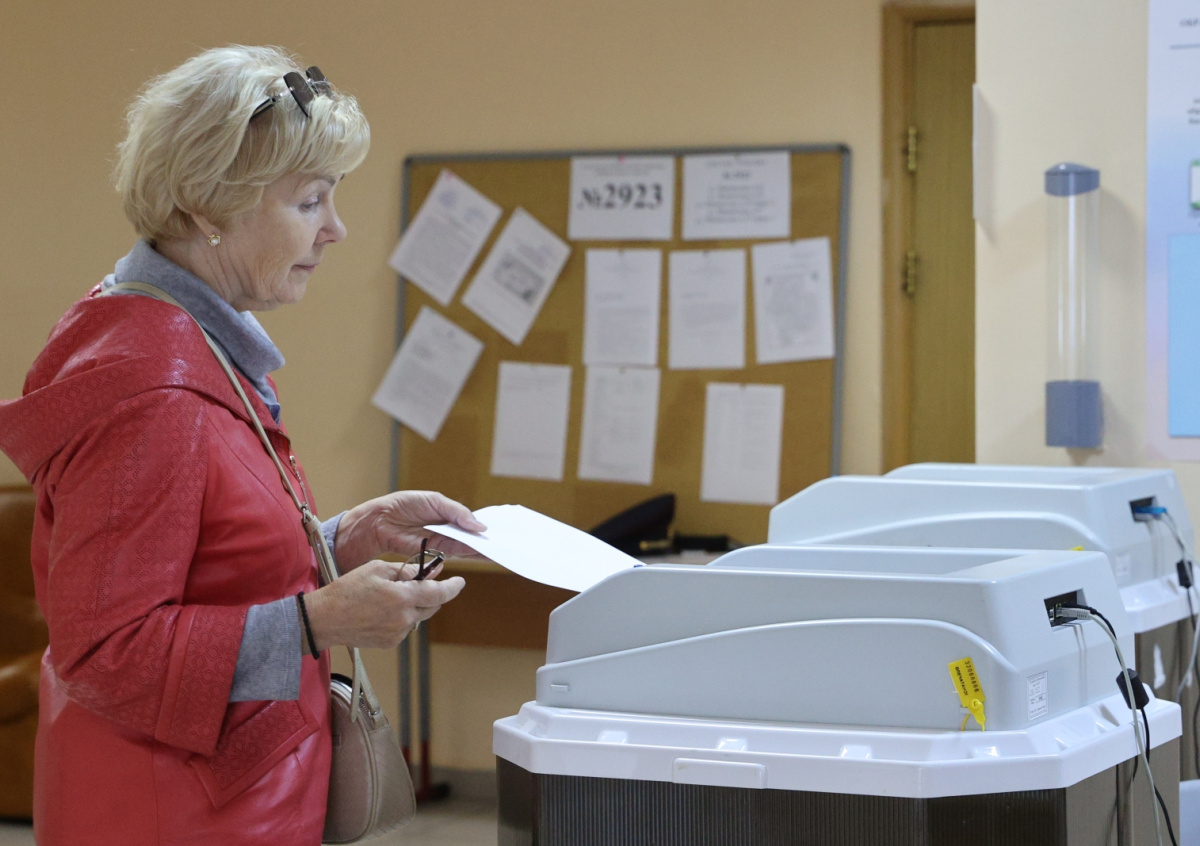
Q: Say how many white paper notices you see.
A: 11